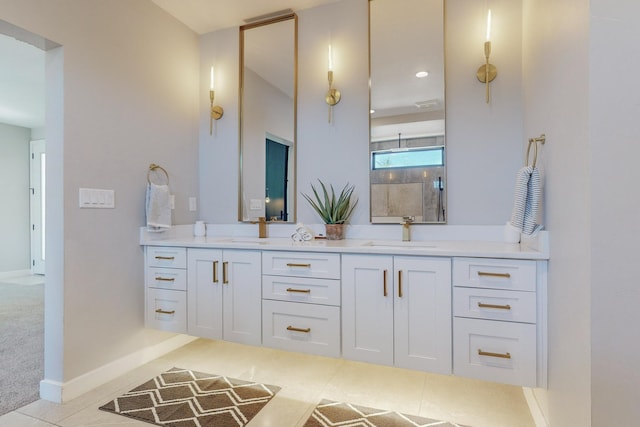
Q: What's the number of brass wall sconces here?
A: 3